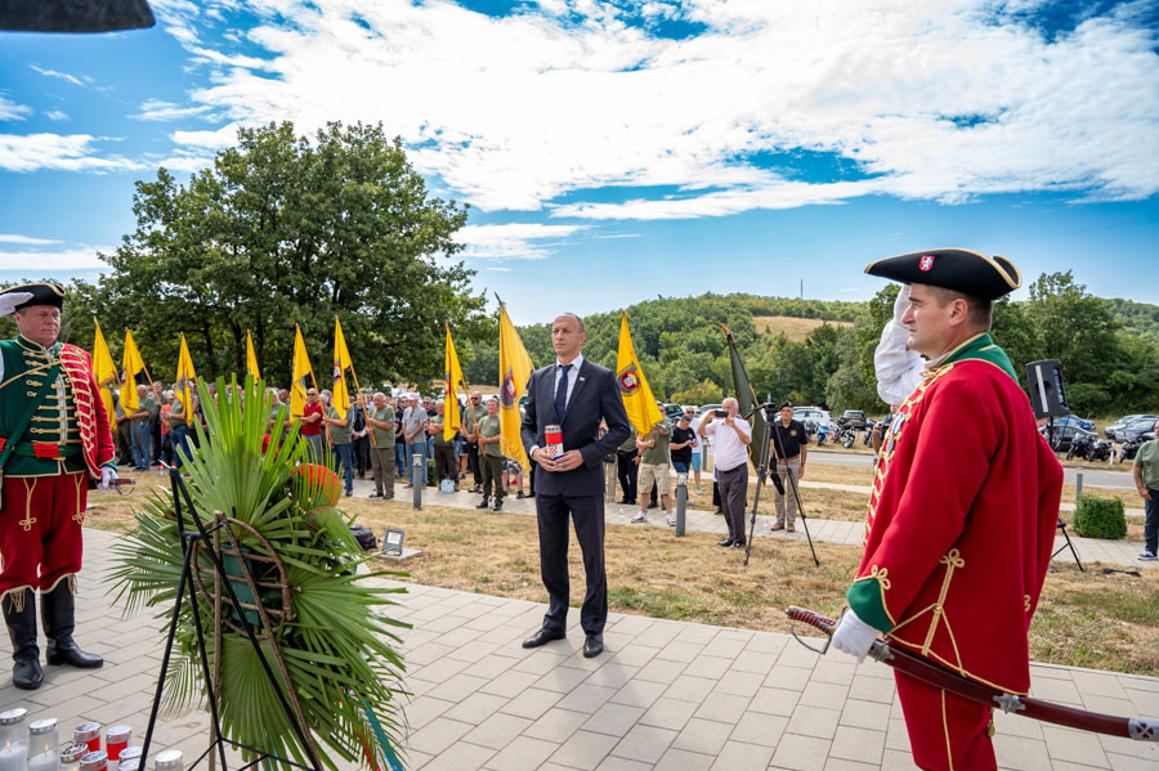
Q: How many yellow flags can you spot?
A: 9